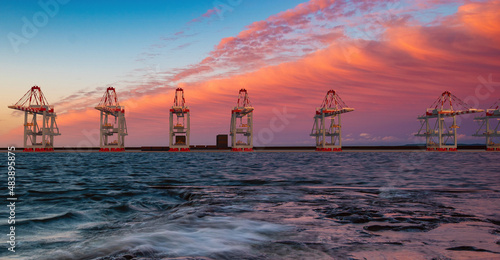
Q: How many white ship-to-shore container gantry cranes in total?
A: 7